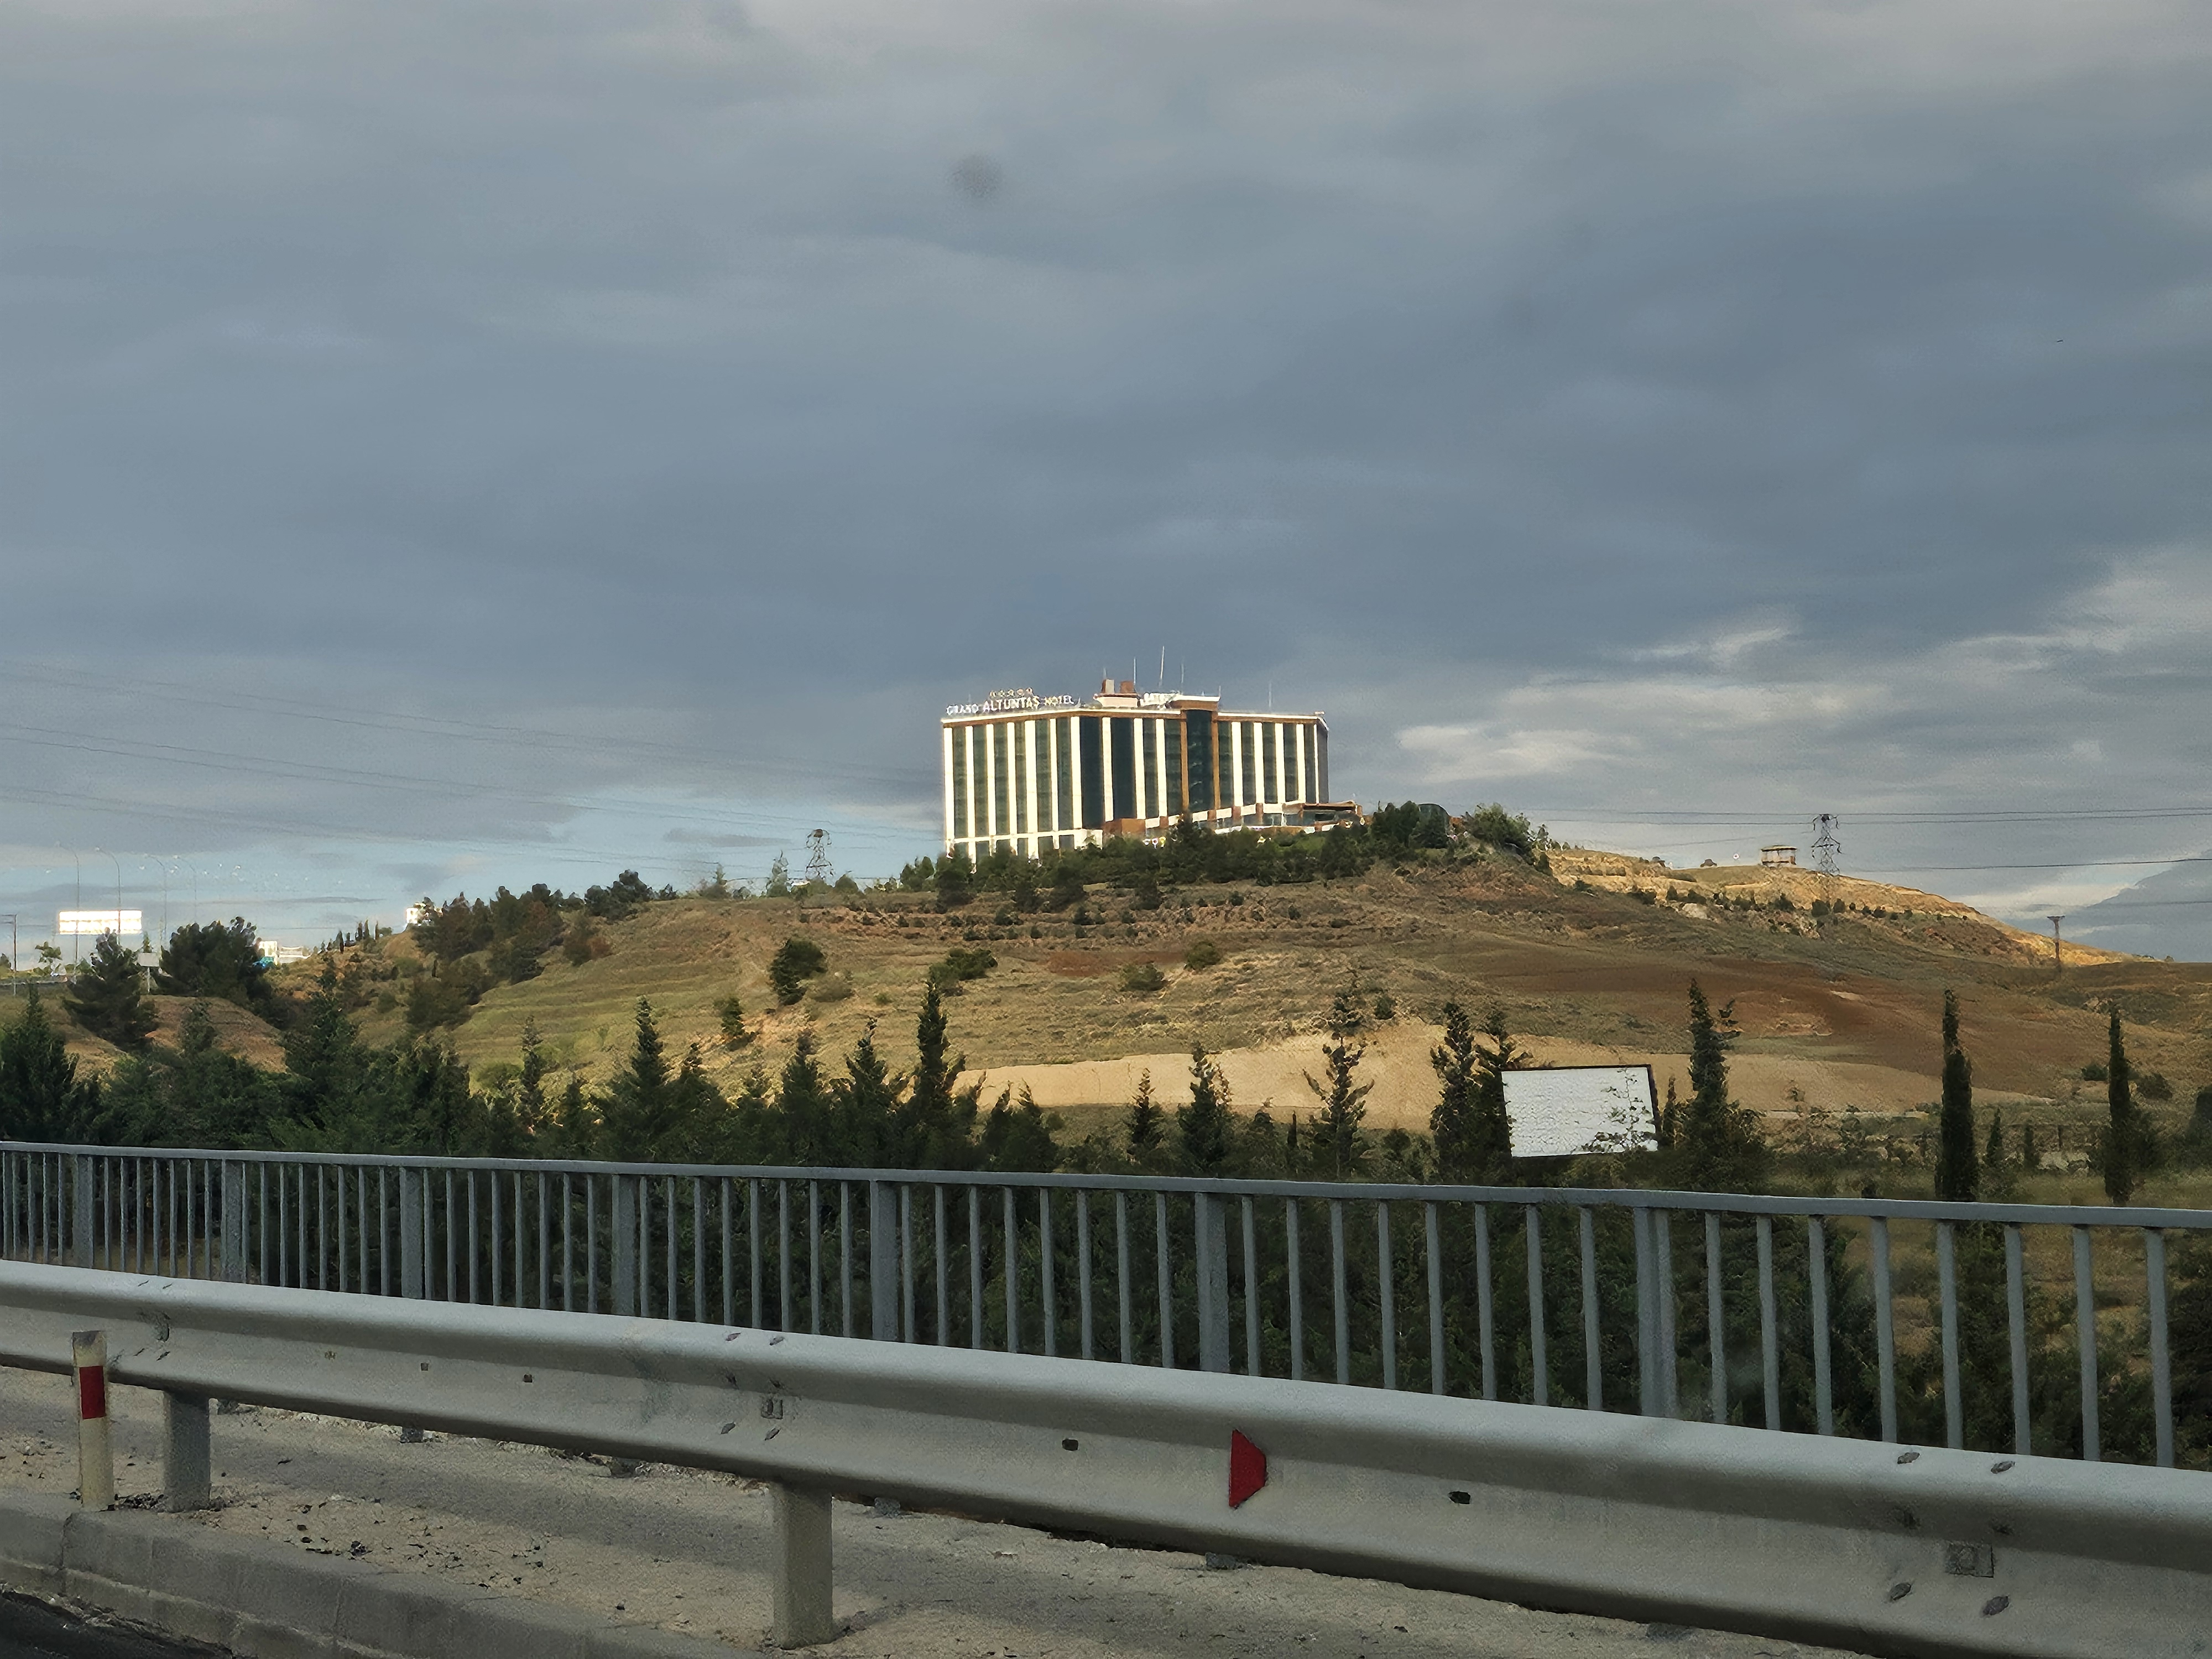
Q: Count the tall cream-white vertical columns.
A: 15